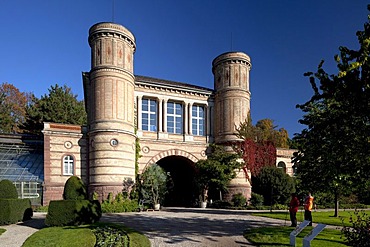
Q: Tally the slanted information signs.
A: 2